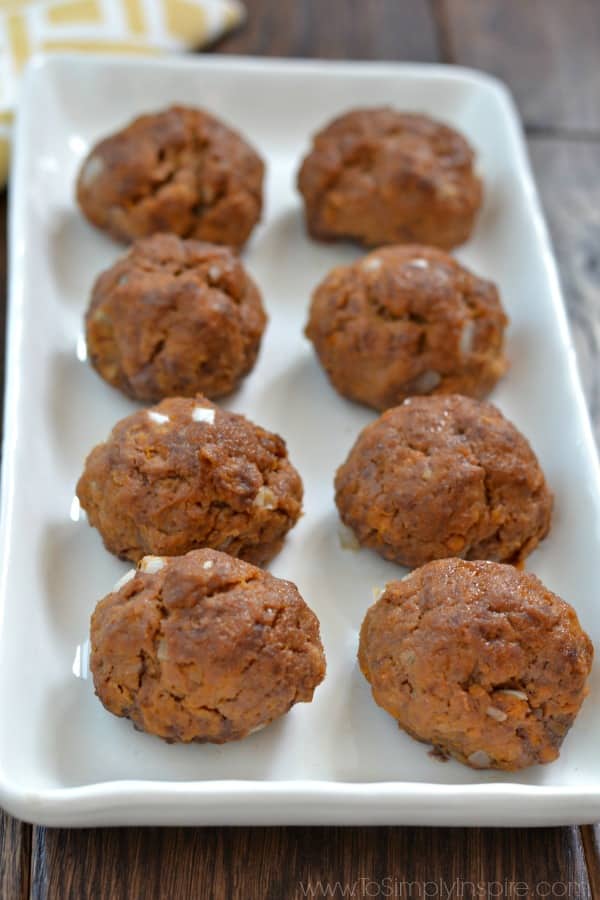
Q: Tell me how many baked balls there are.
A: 8